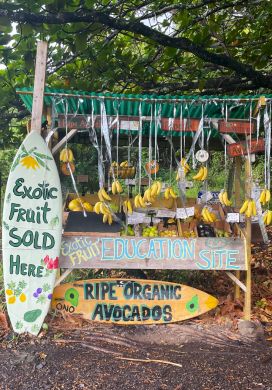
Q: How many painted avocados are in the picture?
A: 3